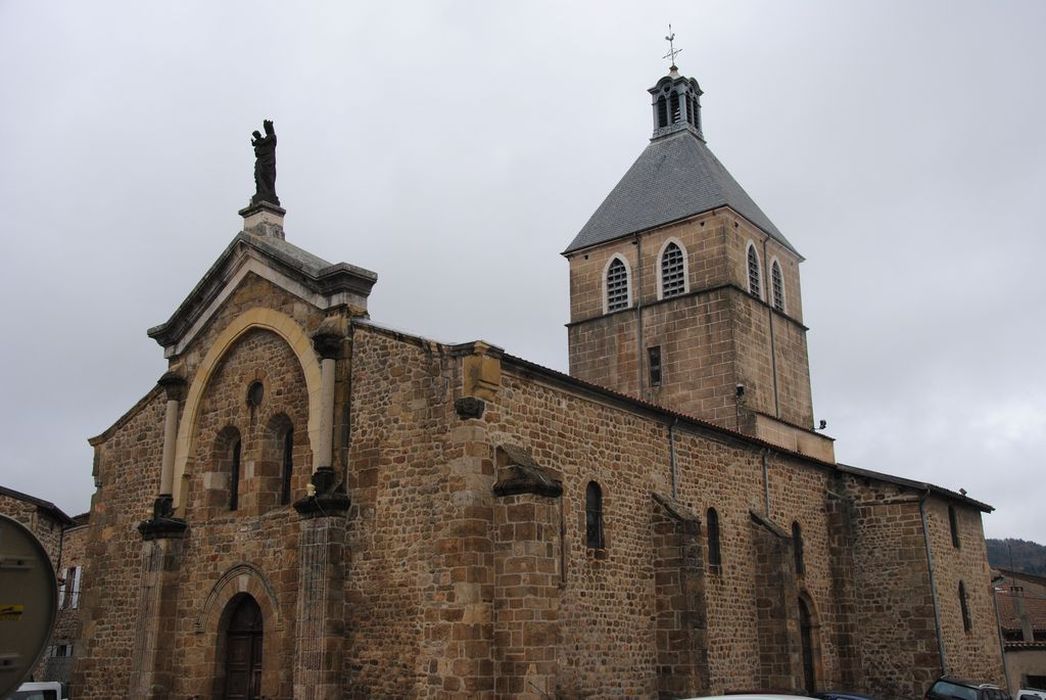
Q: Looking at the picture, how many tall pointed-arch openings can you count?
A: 4